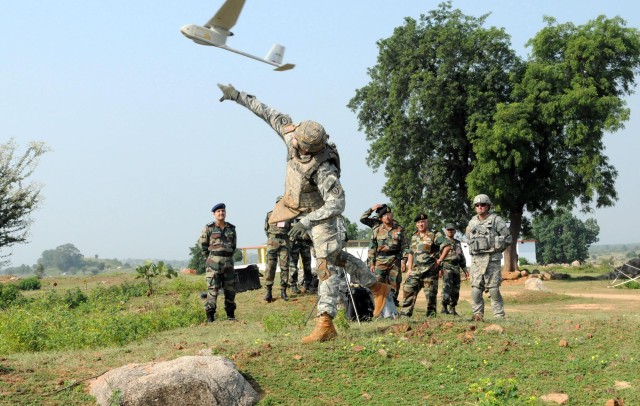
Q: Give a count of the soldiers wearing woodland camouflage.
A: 7